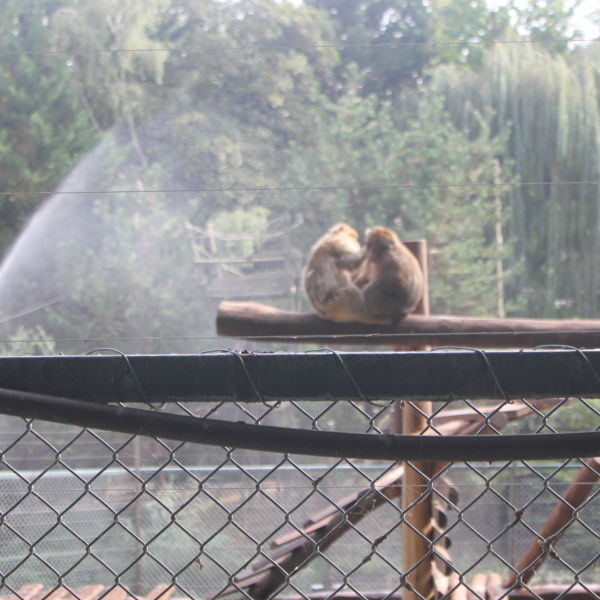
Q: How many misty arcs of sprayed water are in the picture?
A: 1